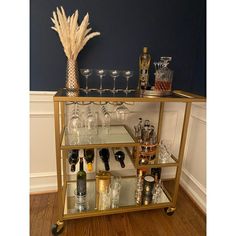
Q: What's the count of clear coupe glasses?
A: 4